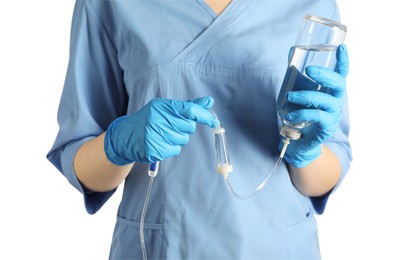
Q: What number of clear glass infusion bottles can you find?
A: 1